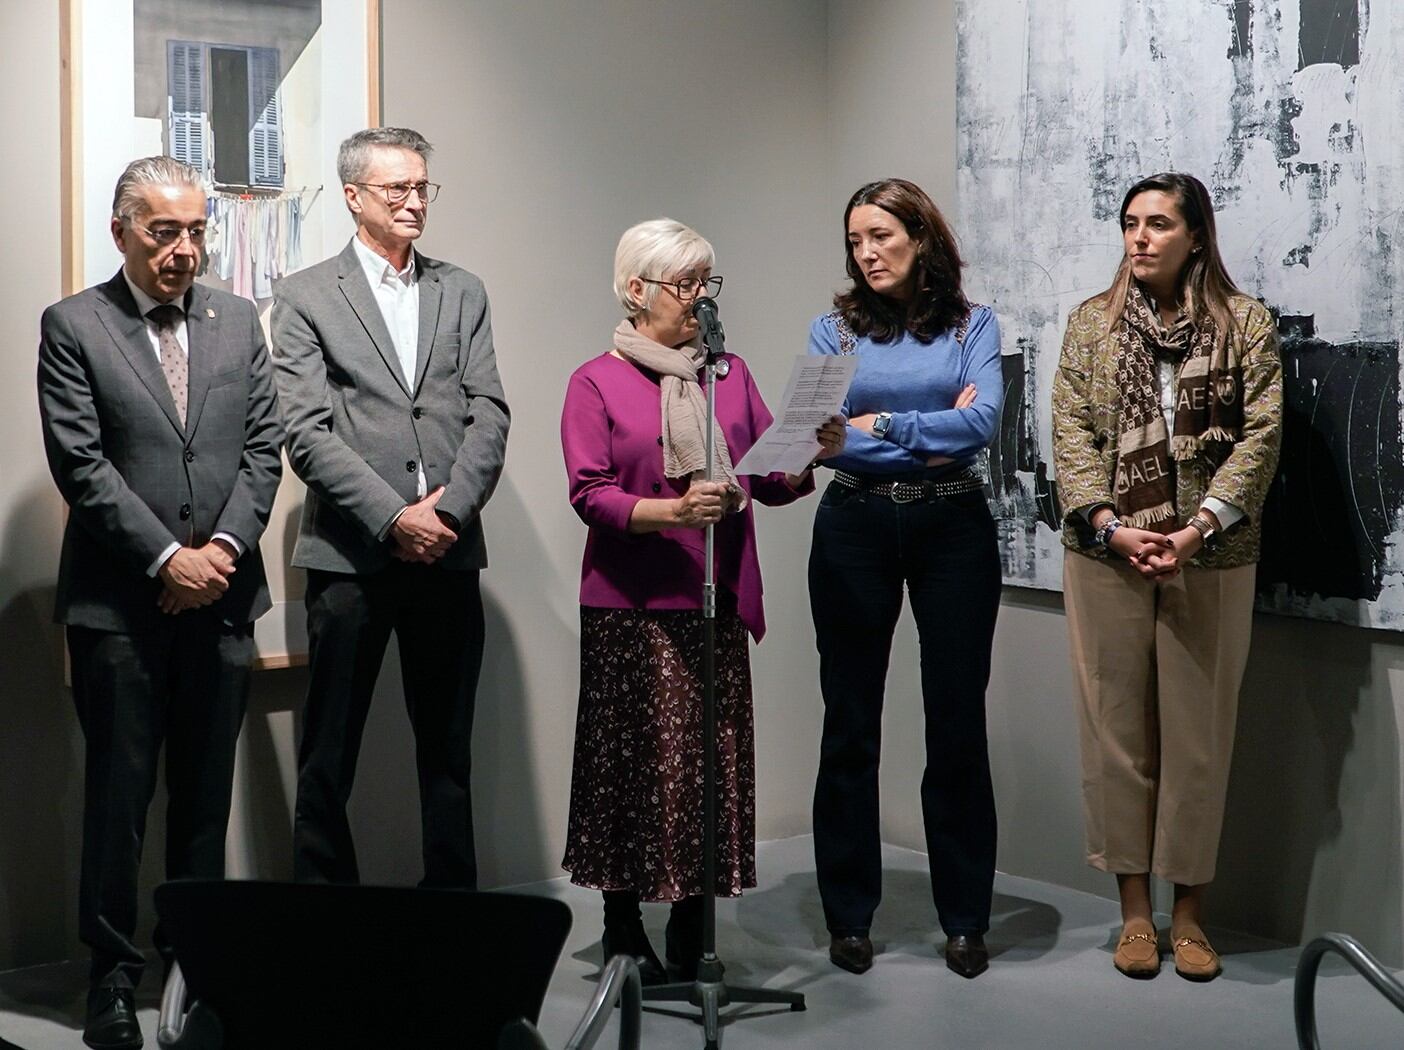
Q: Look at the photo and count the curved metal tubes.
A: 3